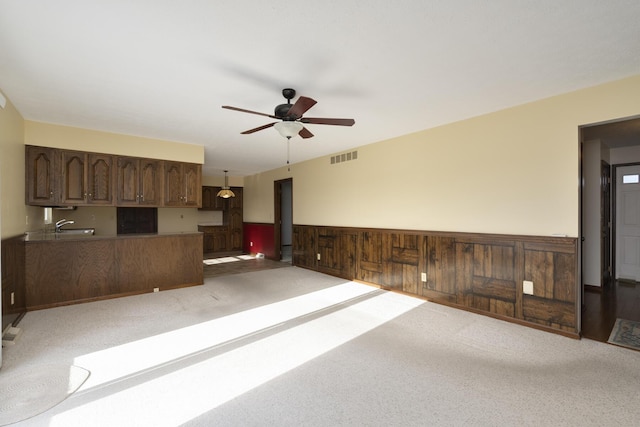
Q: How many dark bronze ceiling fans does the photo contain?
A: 1